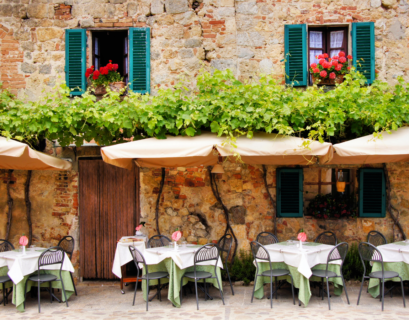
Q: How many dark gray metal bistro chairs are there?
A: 14